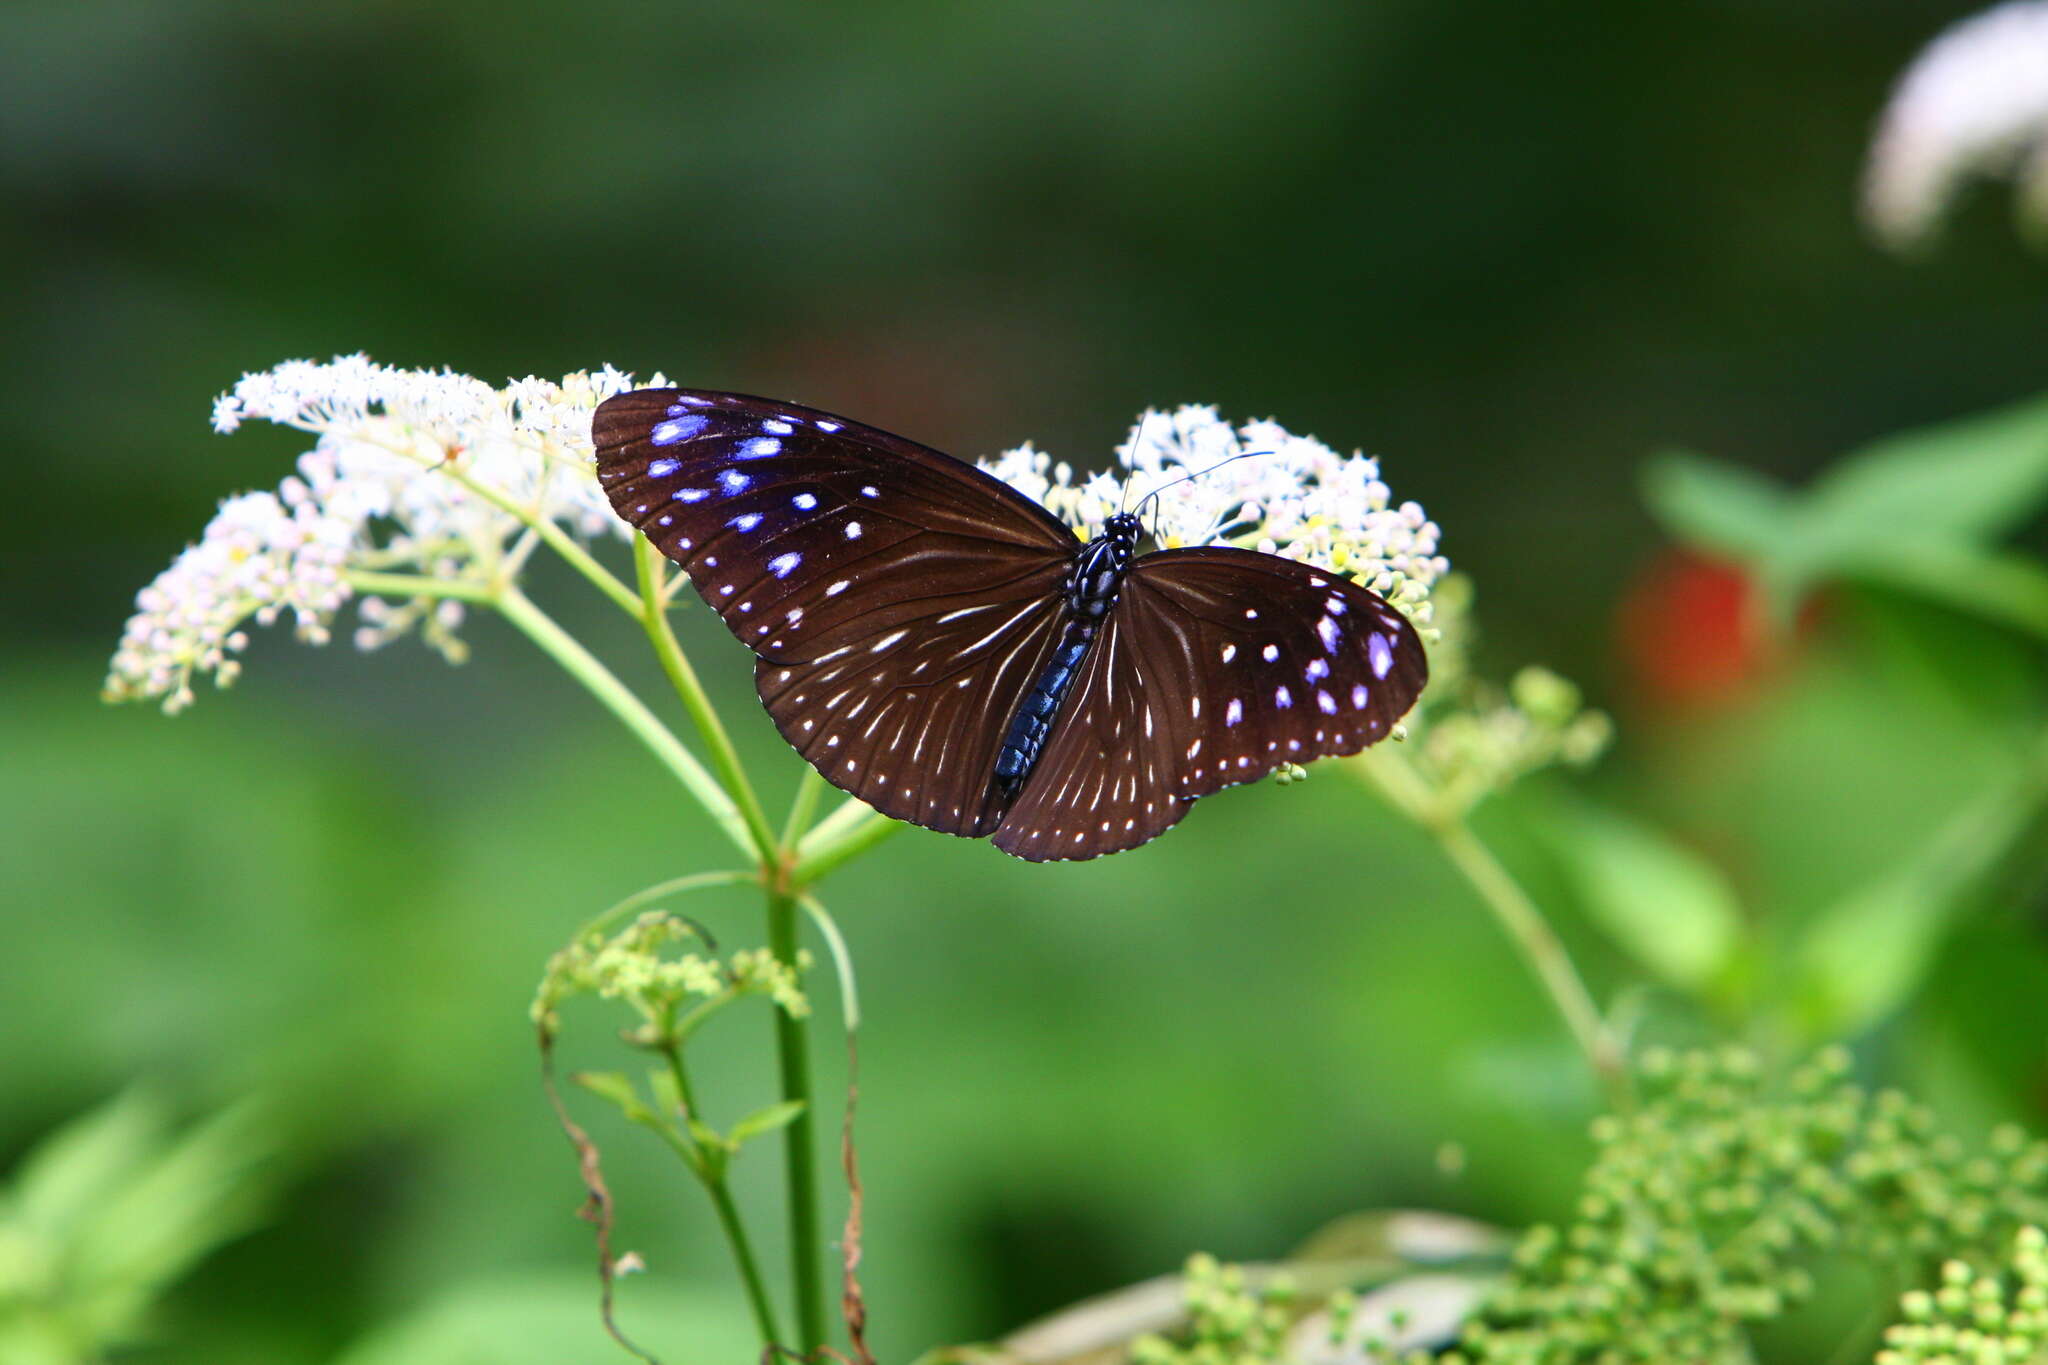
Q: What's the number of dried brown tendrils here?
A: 2